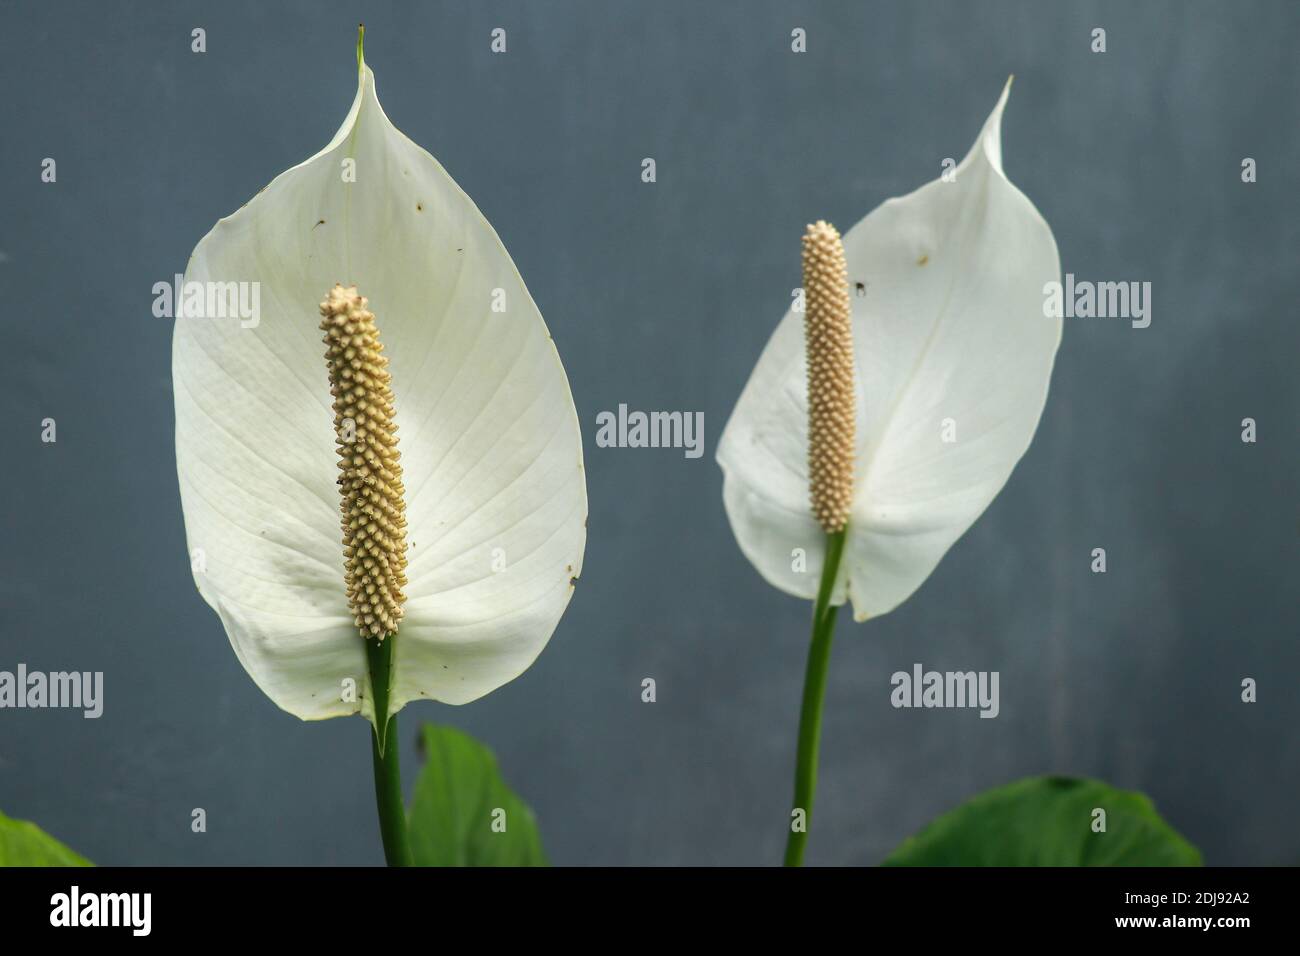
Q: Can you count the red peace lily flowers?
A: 0